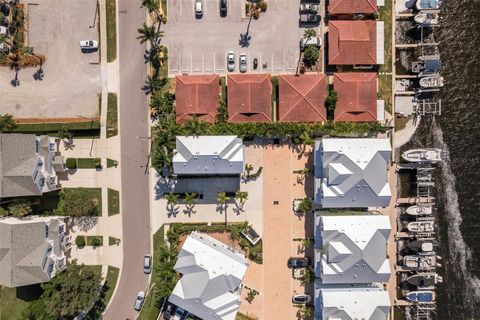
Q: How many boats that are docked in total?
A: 11